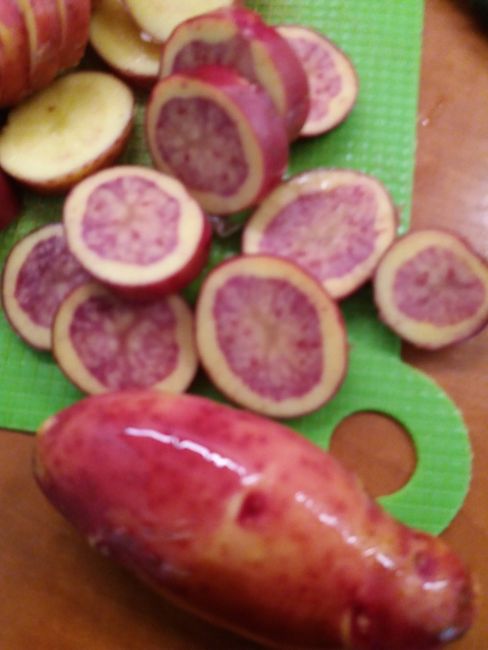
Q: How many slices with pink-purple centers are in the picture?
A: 9